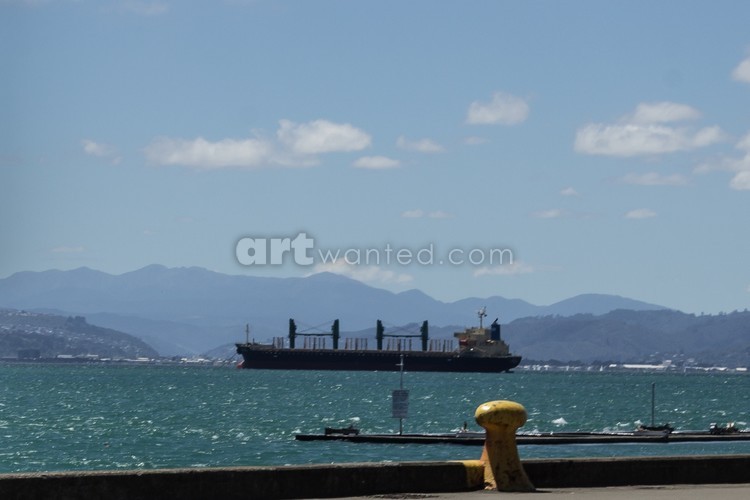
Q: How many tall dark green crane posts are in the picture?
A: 4